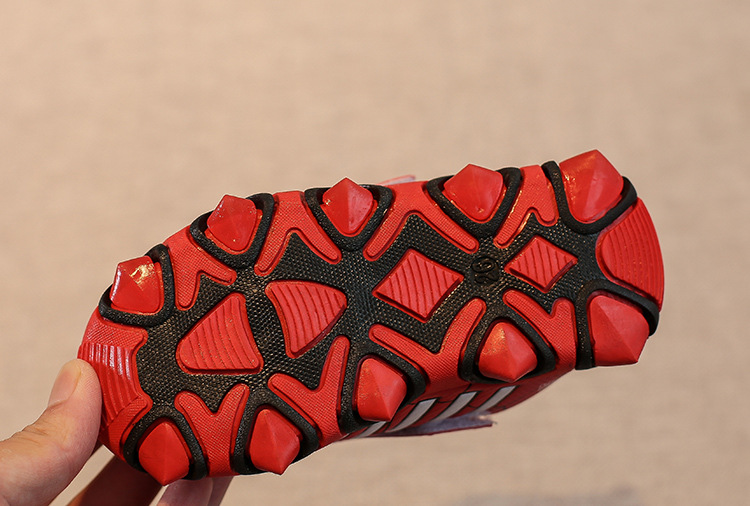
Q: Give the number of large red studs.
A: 10